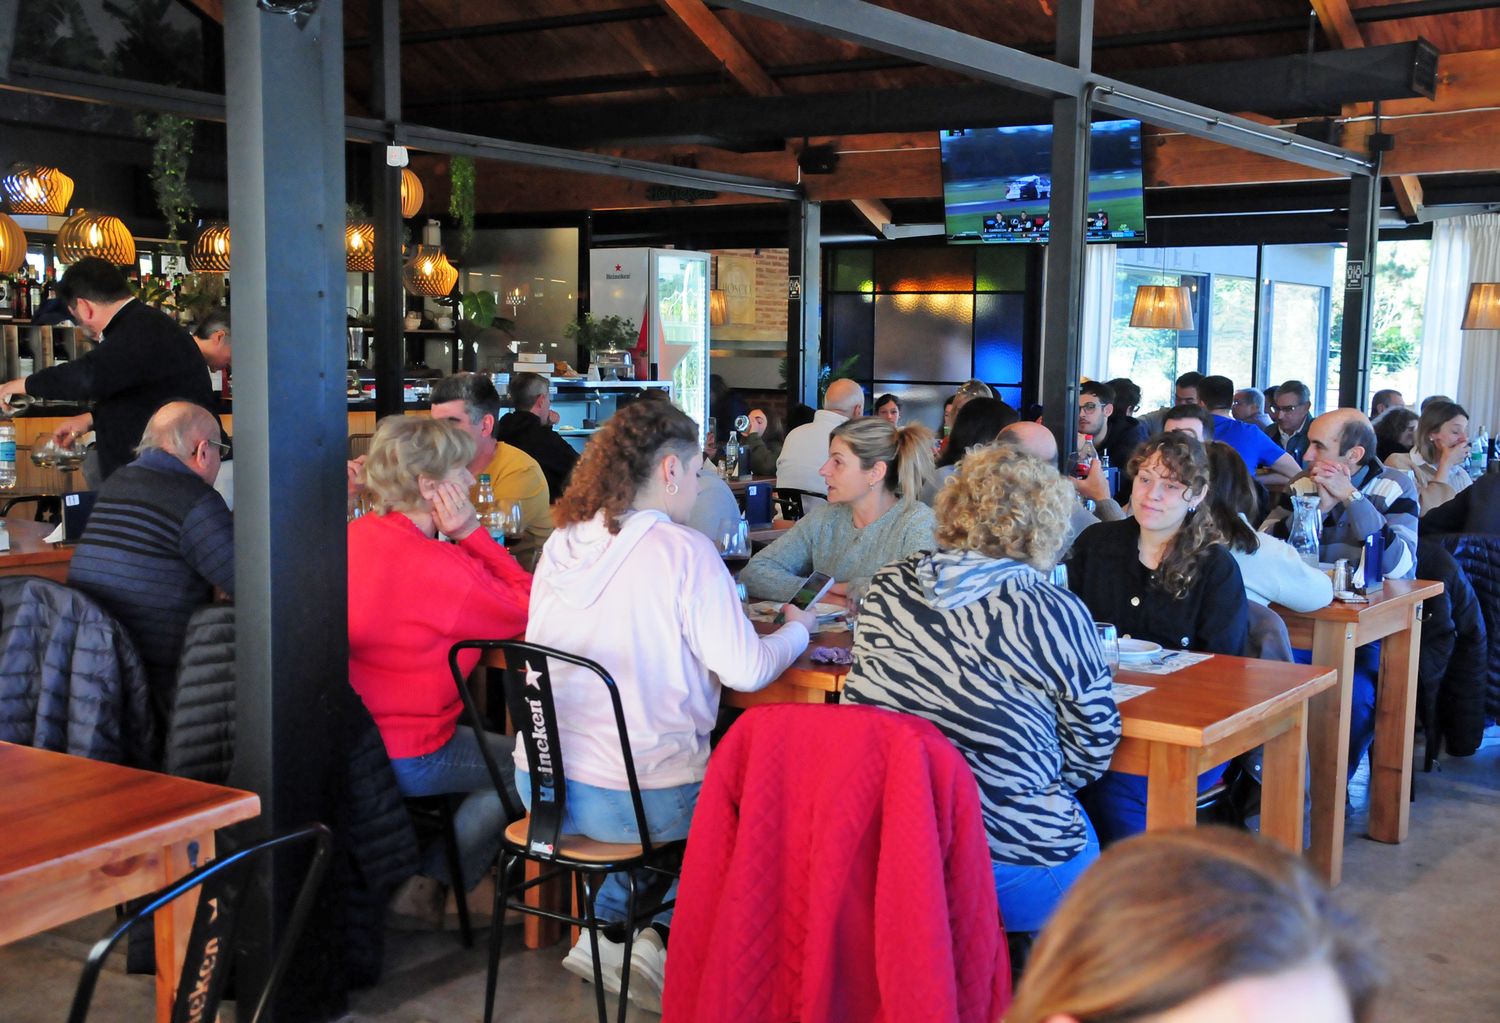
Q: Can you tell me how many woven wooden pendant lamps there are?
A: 7